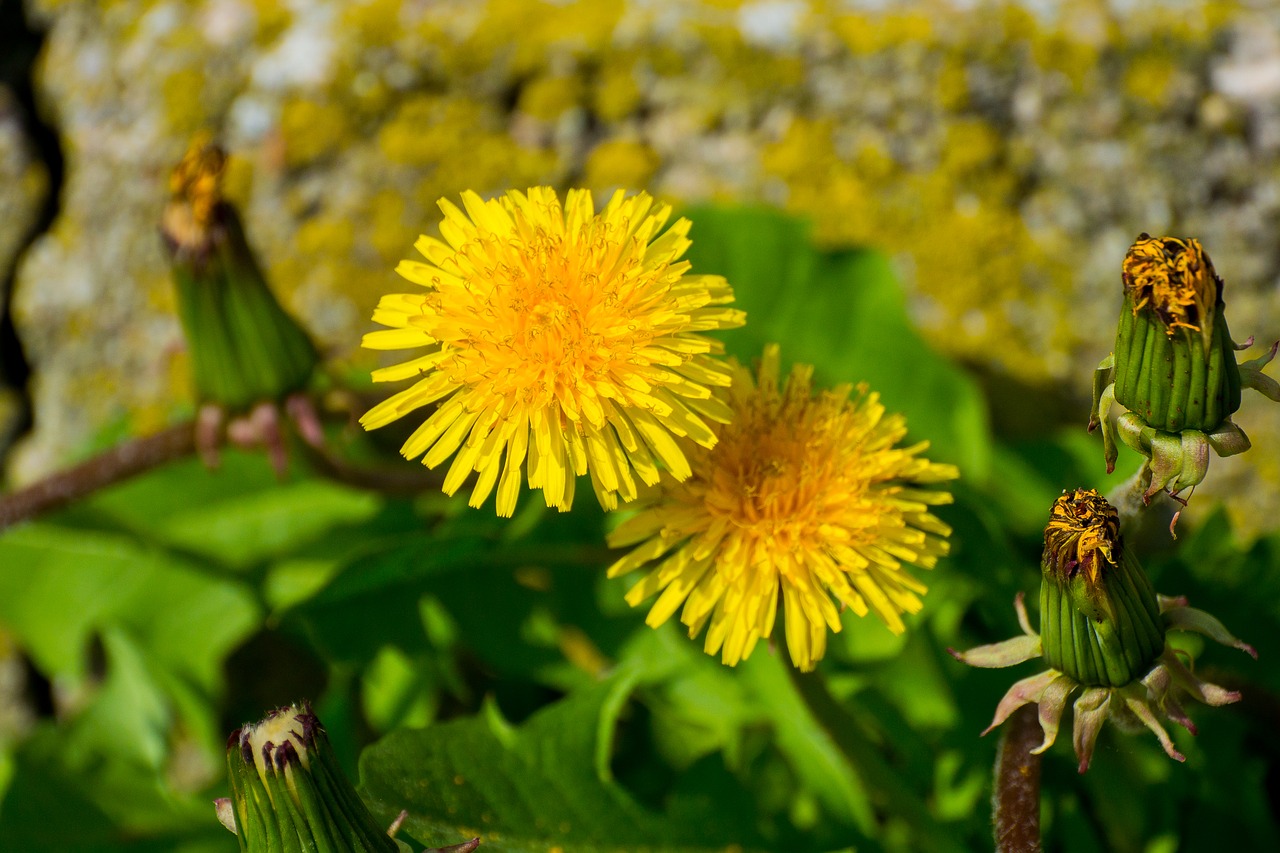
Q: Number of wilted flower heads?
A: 4